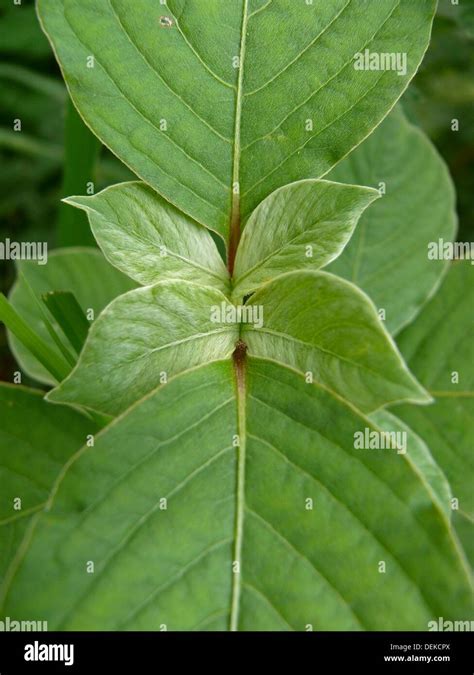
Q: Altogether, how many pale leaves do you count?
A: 4